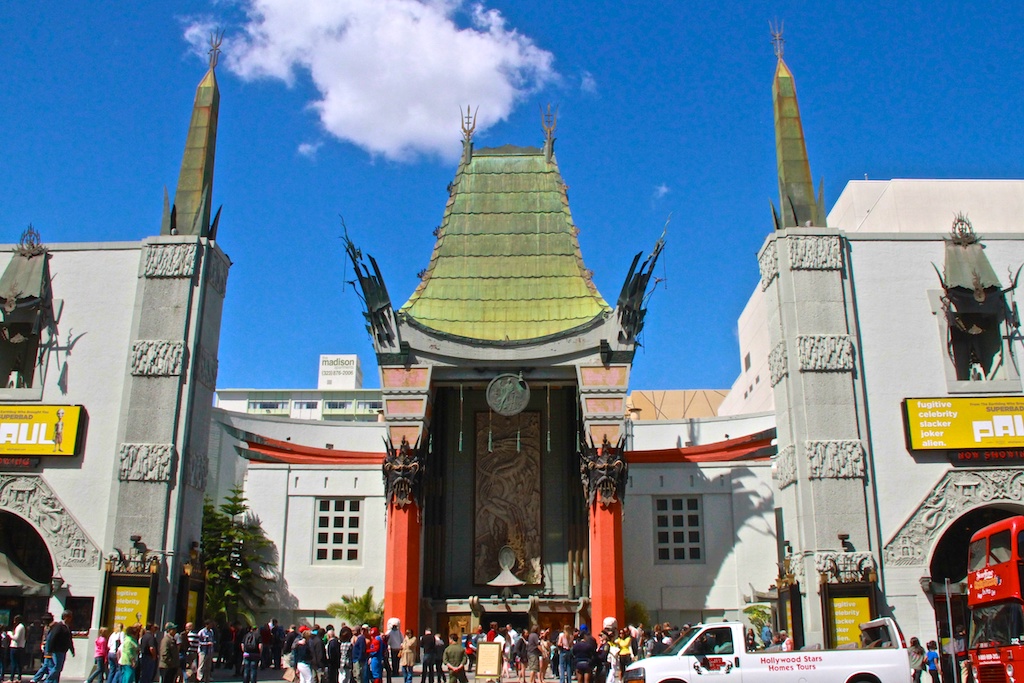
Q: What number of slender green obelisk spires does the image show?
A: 2